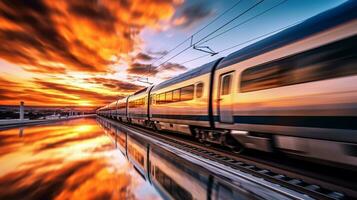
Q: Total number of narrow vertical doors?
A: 1